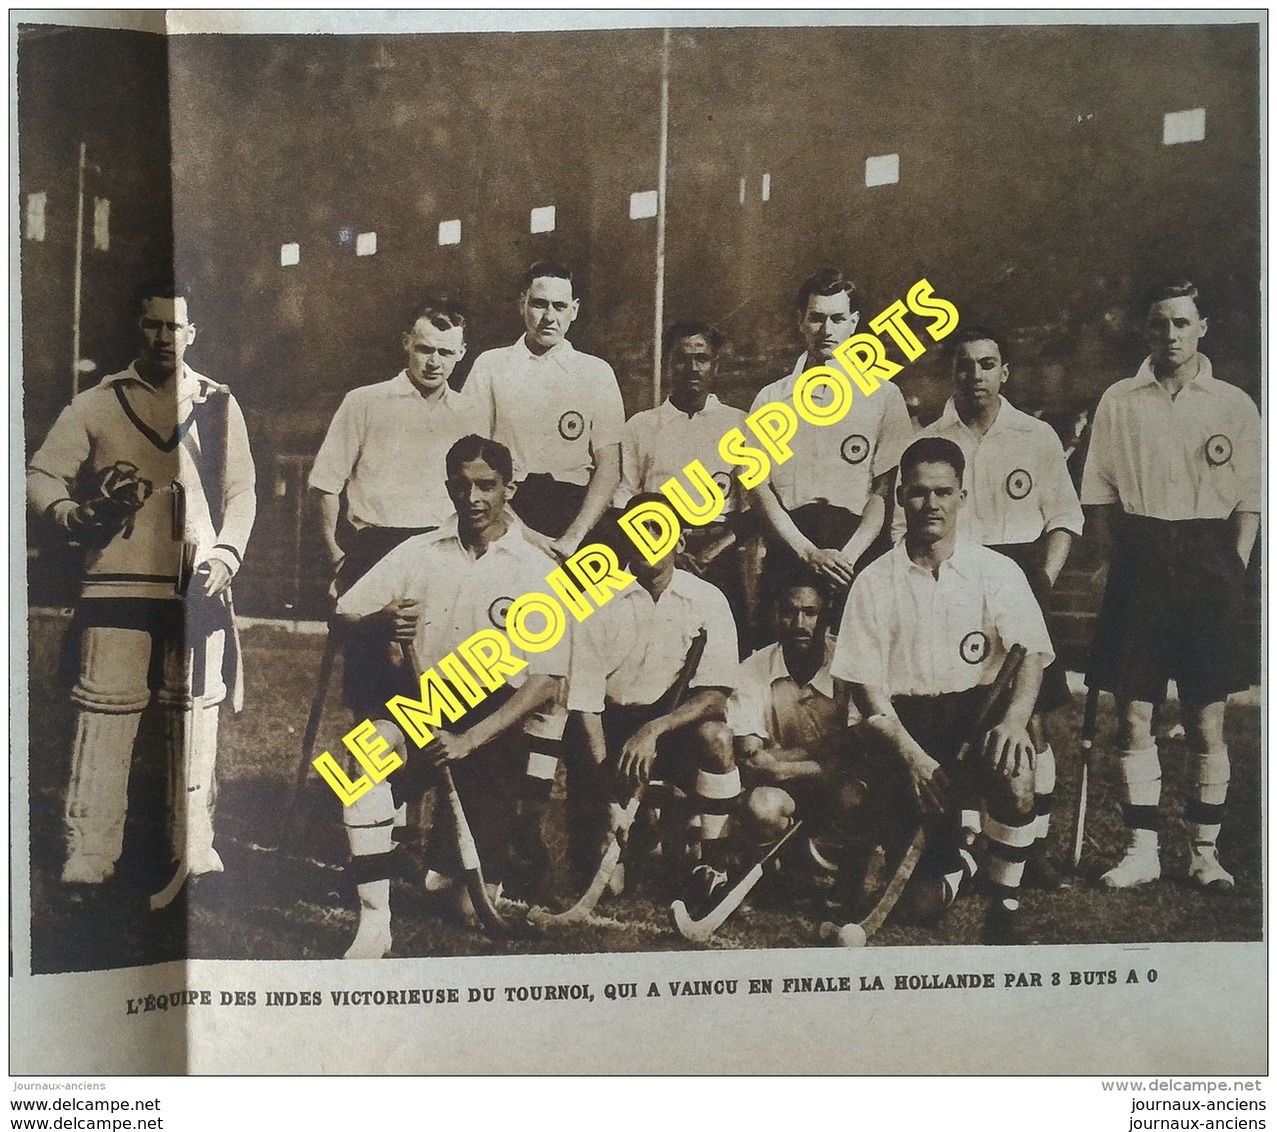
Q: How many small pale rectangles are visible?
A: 11